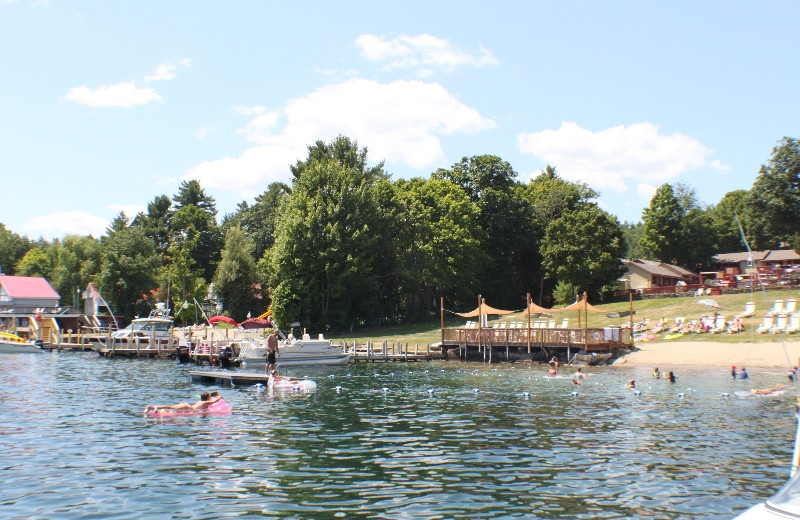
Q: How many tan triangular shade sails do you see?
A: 3